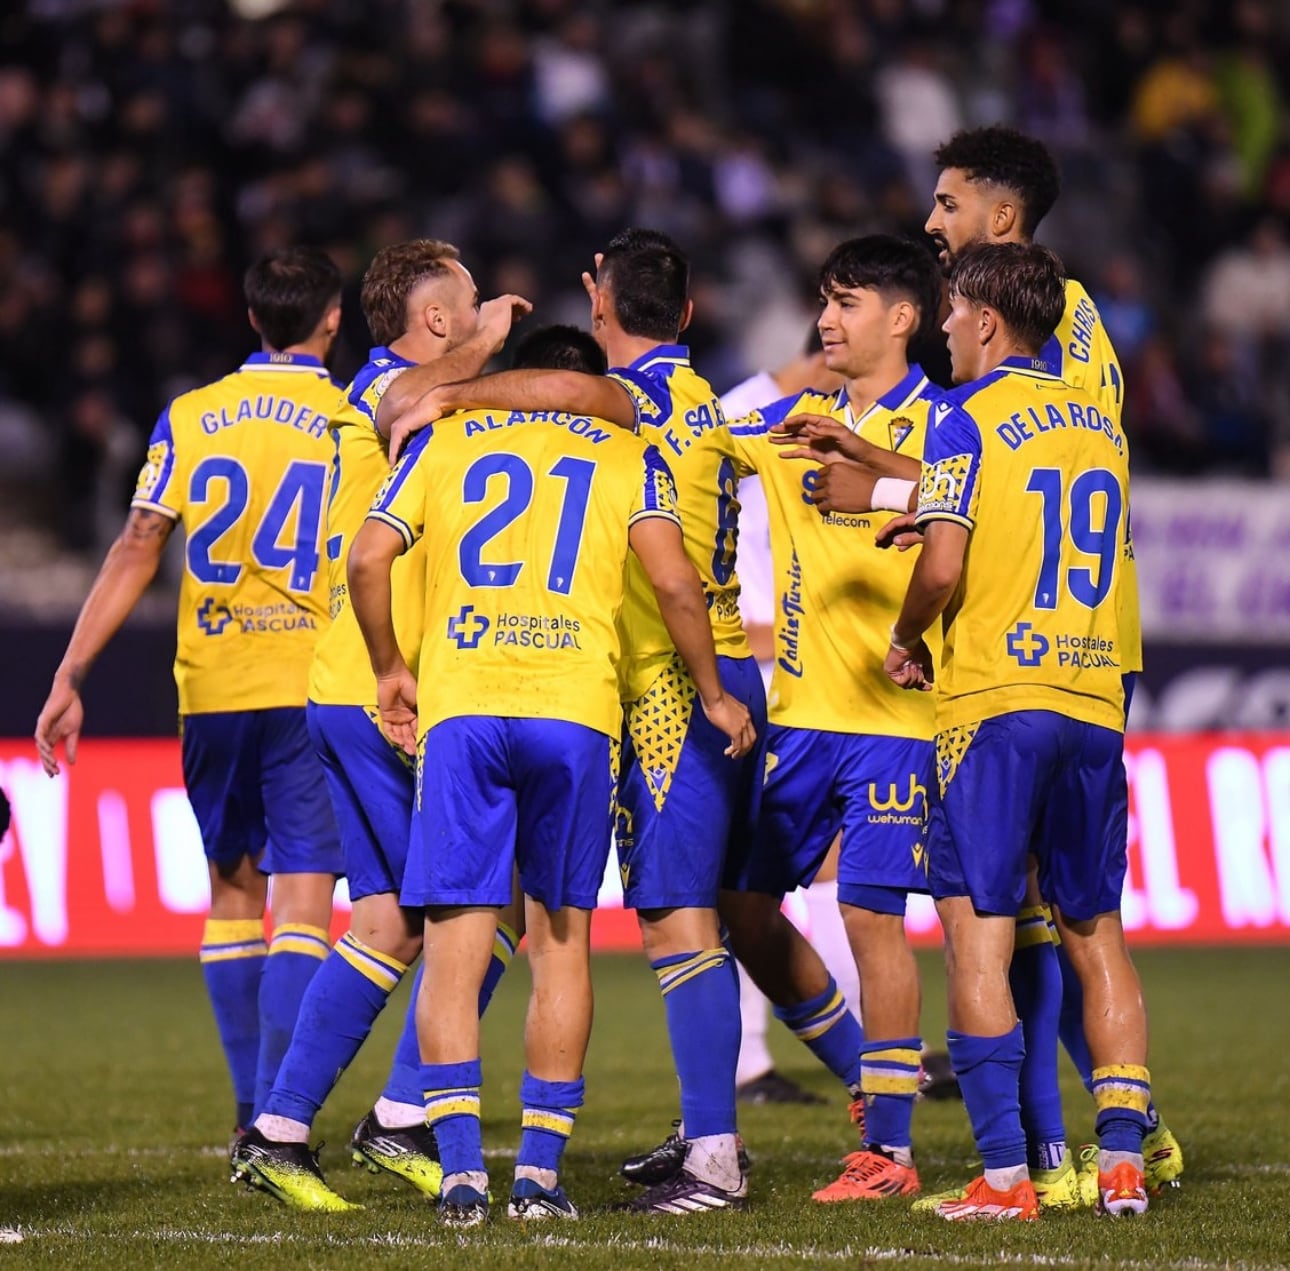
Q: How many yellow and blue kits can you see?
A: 7